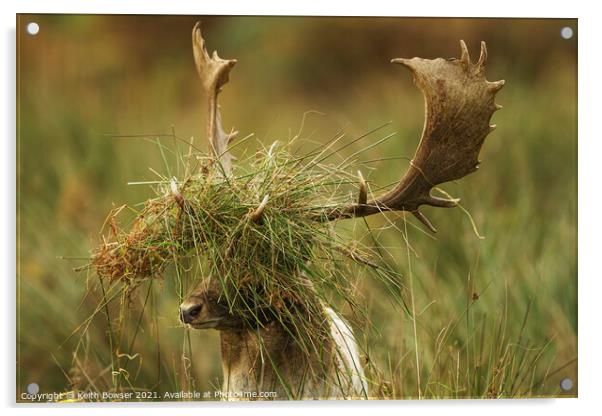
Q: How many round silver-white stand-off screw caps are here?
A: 4